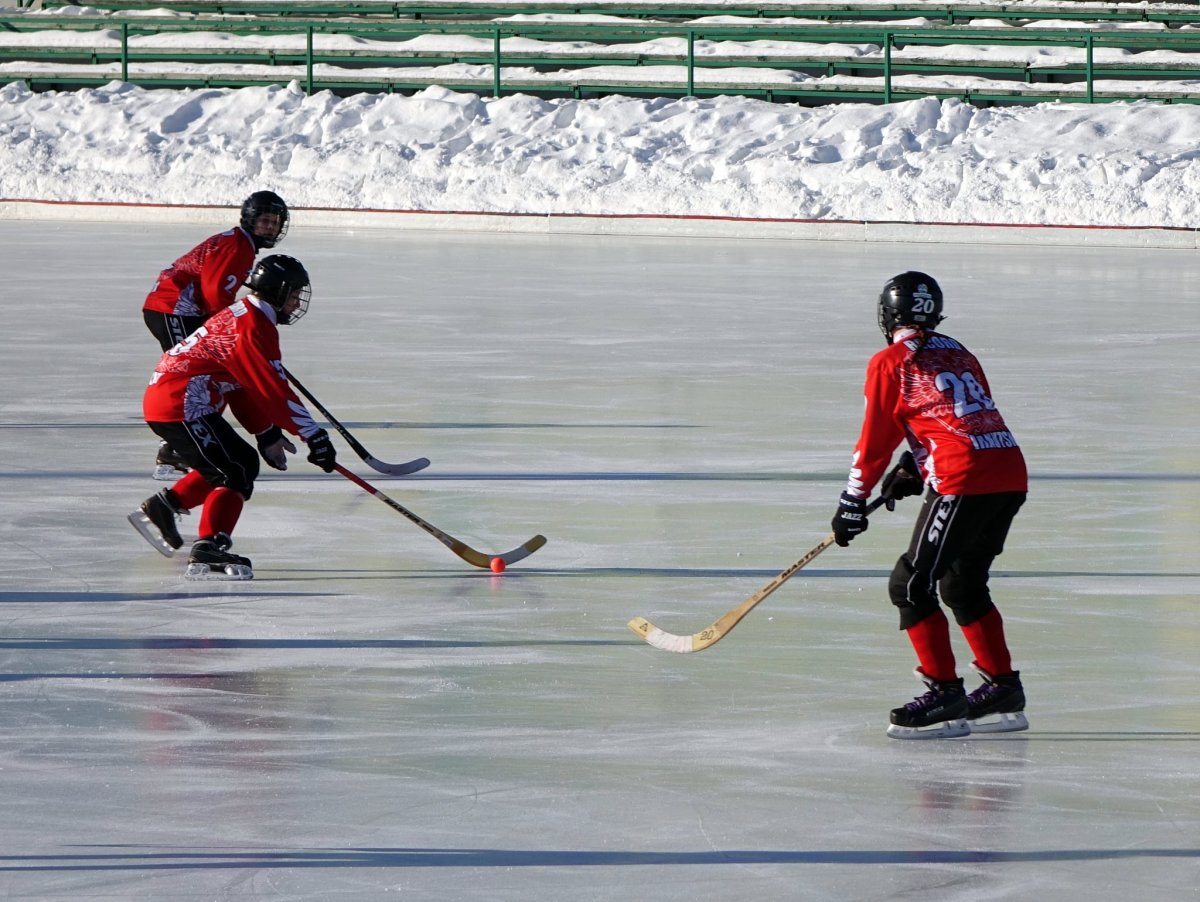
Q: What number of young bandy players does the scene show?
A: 3